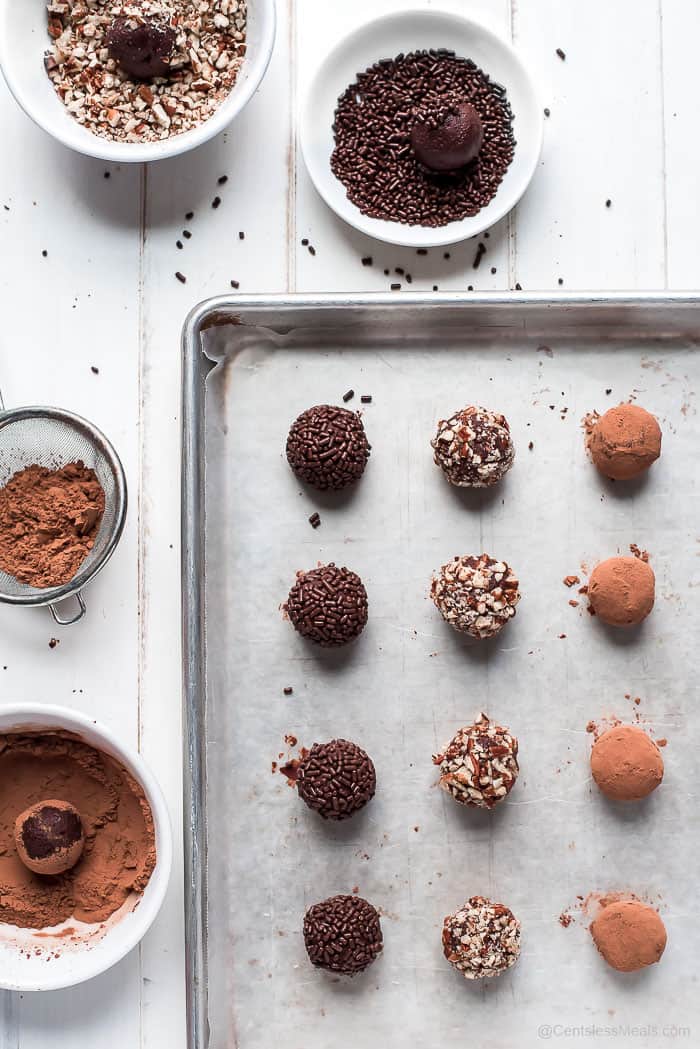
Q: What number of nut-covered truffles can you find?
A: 4